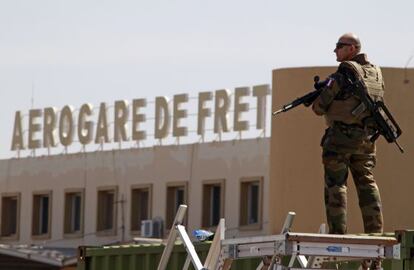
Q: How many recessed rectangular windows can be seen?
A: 8